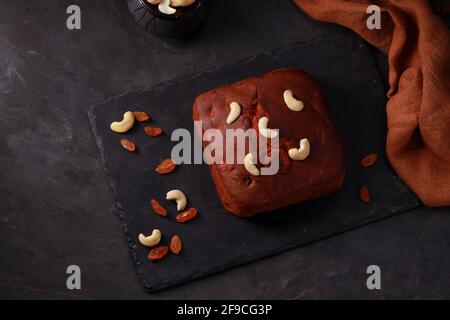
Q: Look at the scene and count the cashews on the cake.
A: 5